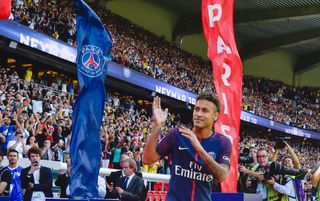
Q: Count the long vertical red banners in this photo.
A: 1